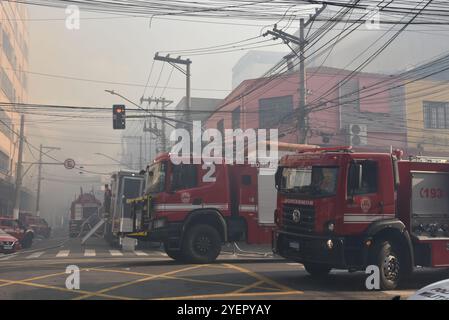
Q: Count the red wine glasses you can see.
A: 0